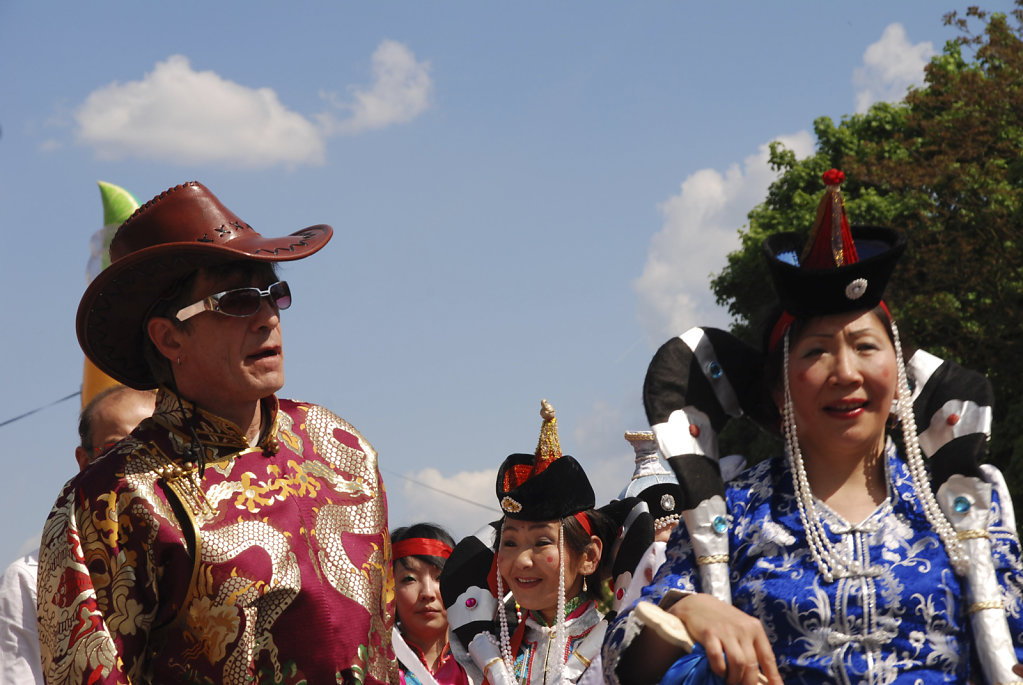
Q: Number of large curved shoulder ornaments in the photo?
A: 4